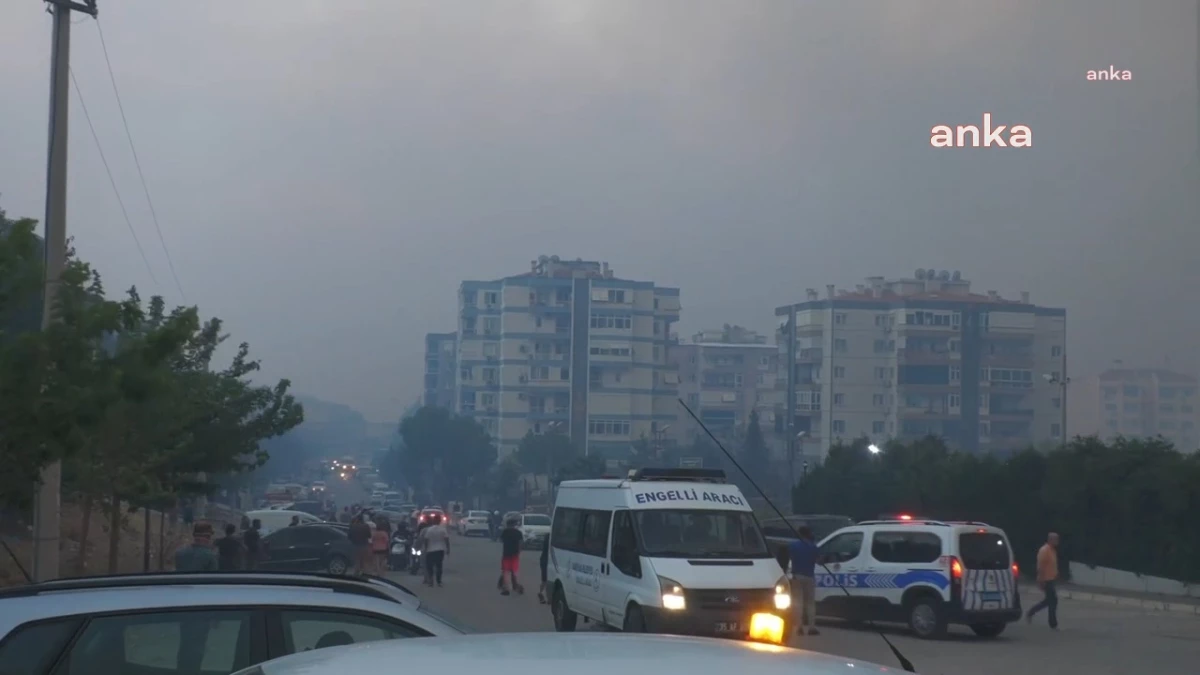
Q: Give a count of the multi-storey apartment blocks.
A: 5